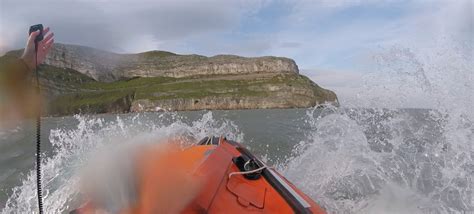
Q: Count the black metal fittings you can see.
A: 1